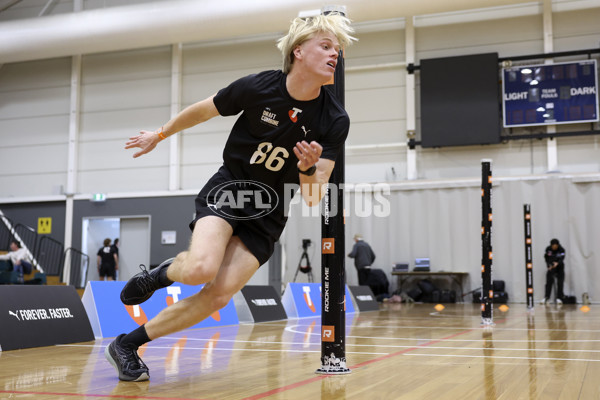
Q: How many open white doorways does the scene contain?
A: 1